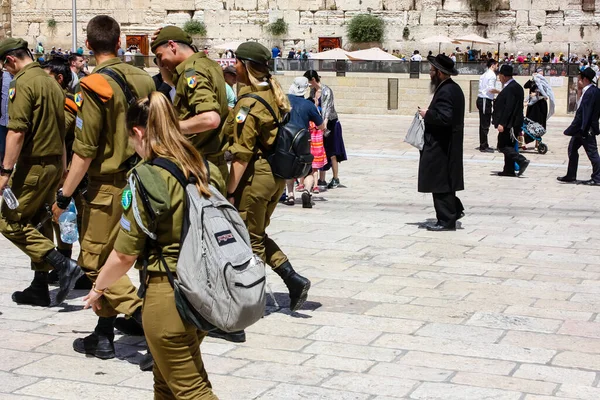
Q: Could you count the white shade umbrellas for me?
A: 5